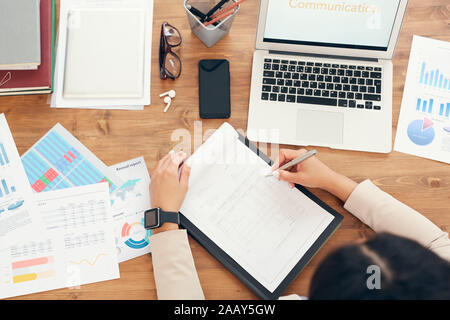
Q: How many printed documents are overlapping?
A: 4